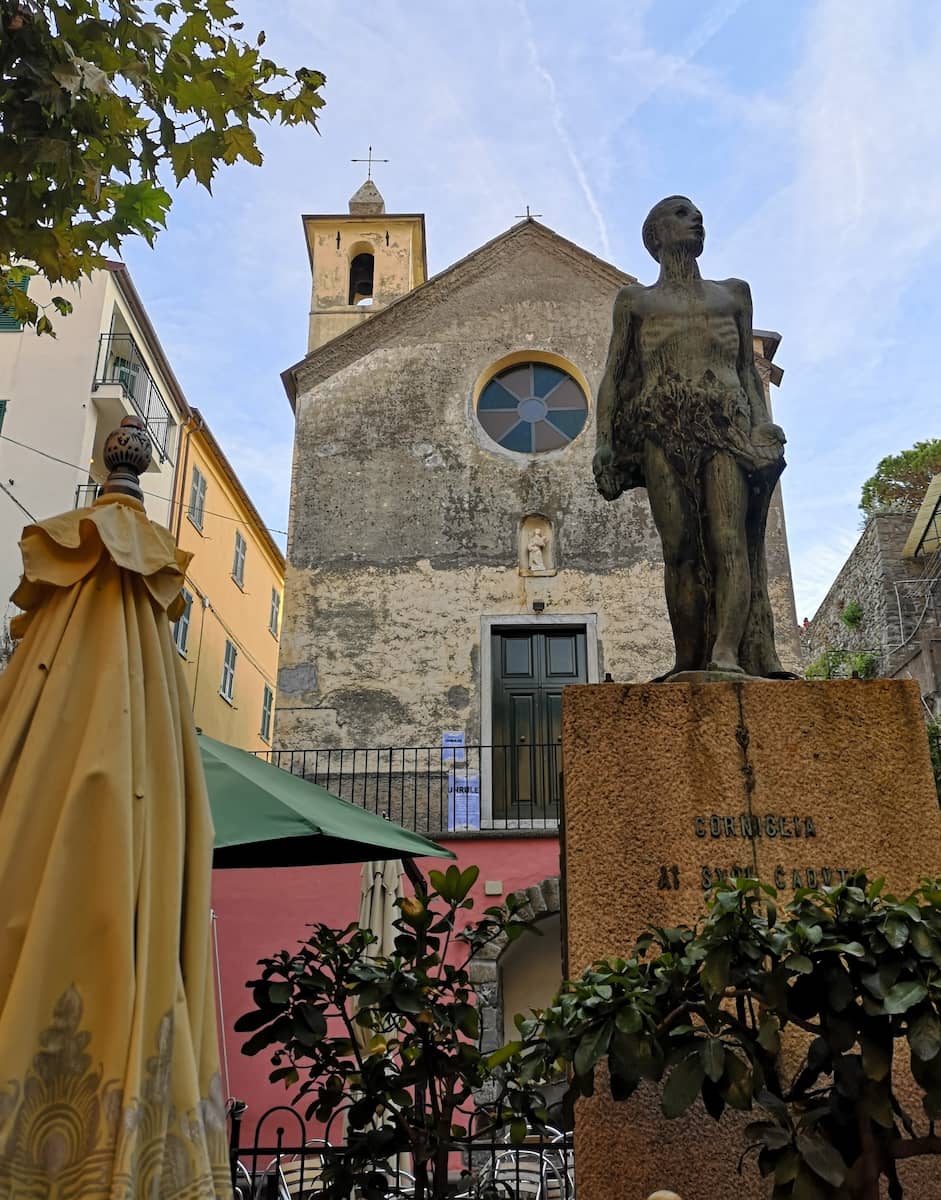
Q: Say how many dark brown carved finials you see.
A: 1